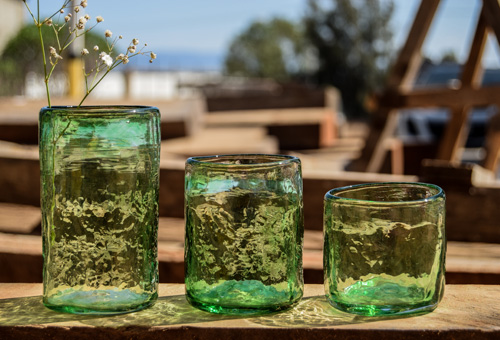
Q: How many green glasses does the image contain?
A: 3